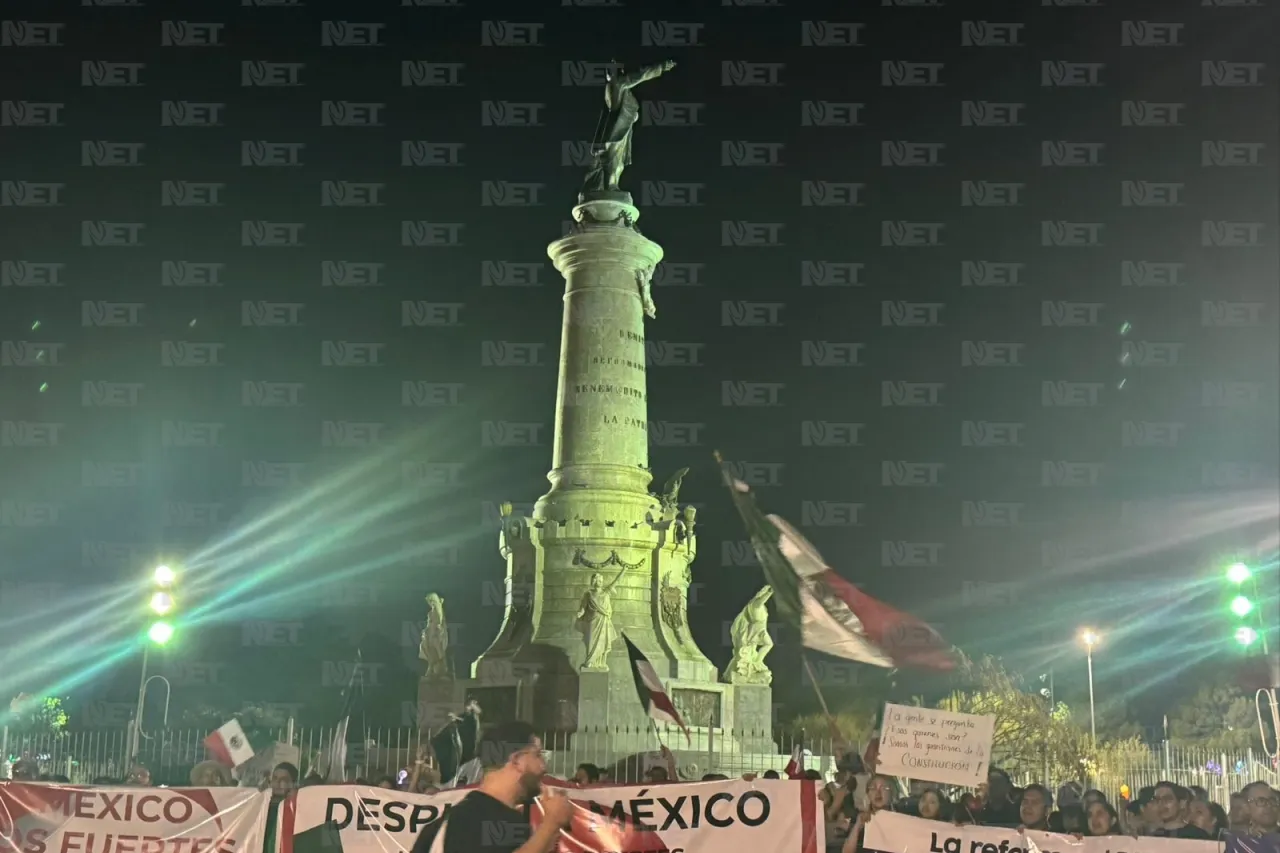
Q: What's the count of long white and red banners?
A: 2